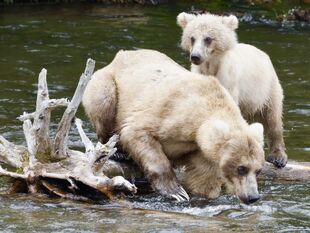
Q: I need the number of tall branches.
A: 2